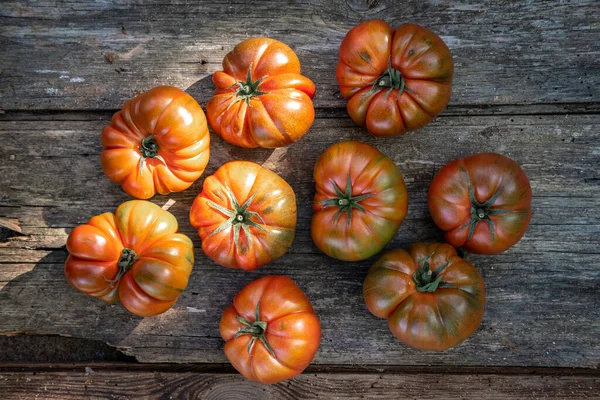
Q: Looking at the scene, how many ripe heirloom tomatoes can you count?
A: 9